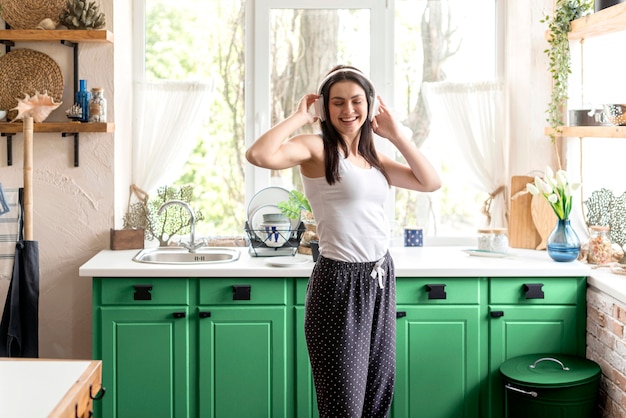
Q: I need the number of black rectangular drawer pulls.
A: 4